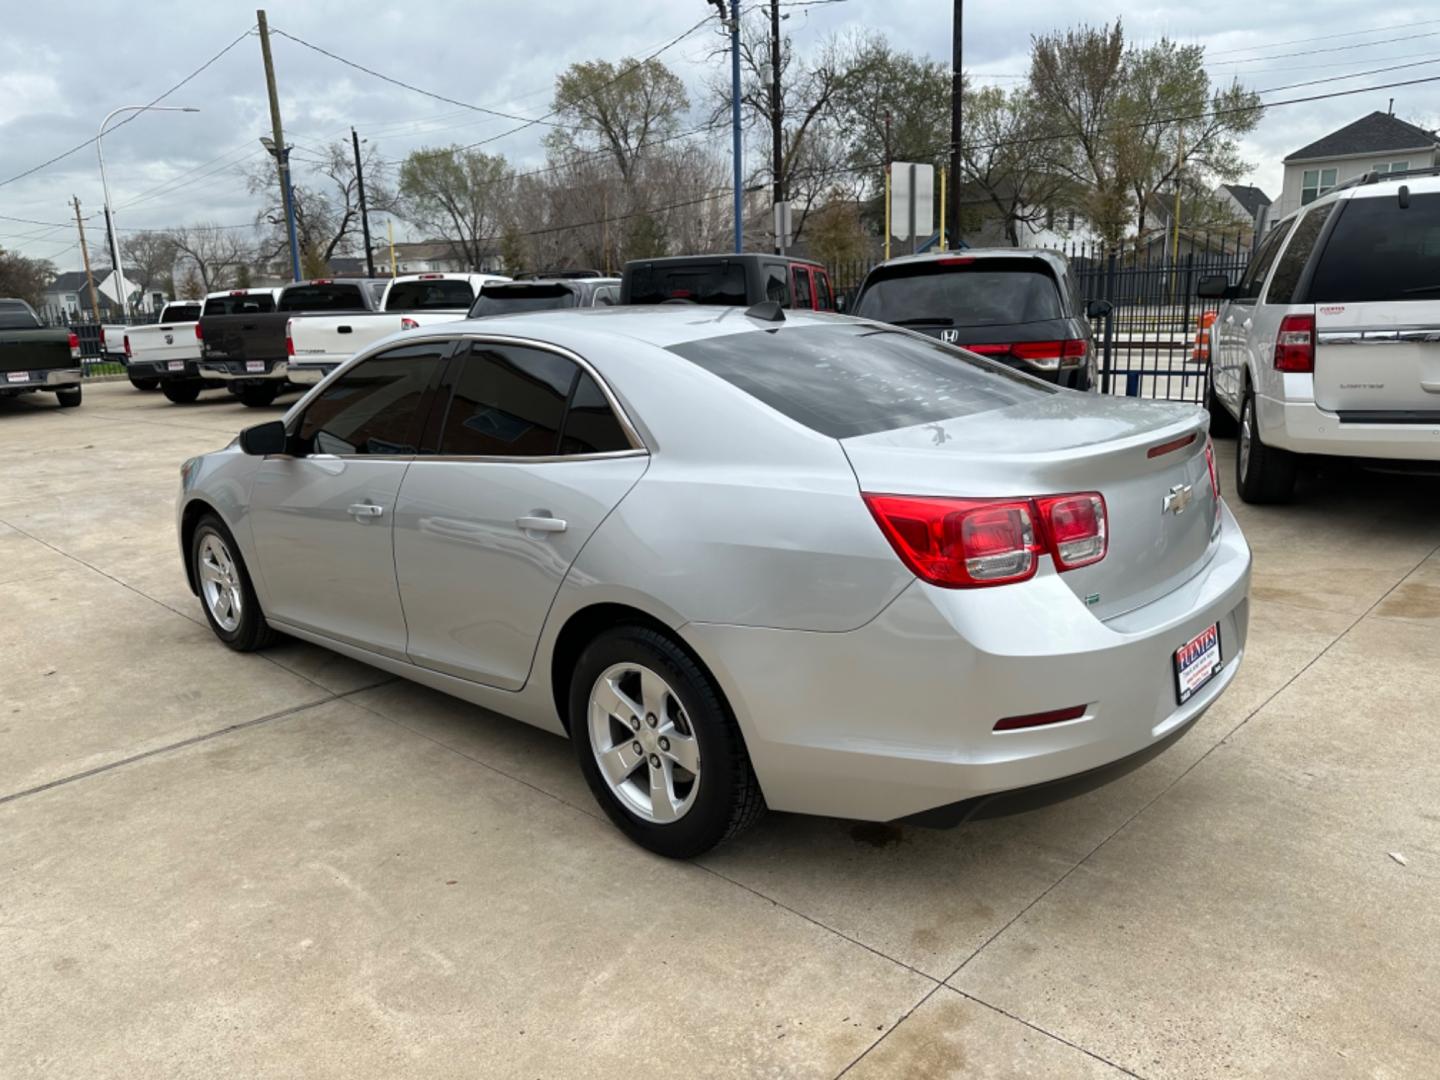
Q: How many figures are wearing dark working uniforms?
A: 0